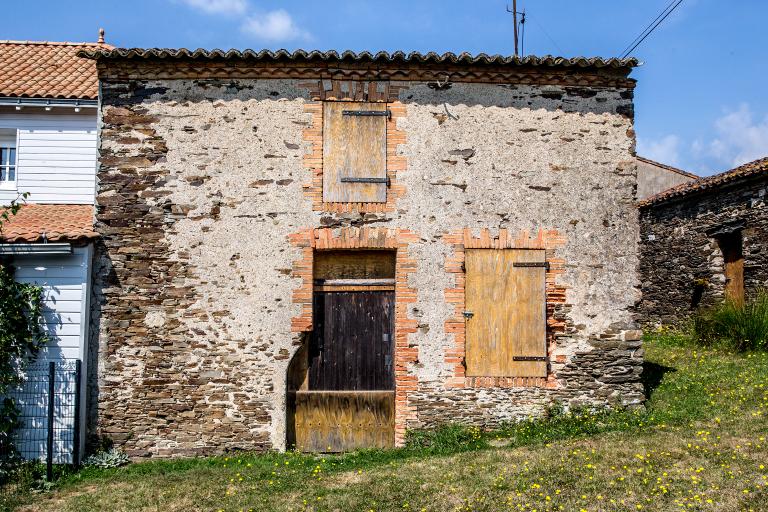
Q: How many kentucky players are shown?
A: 0